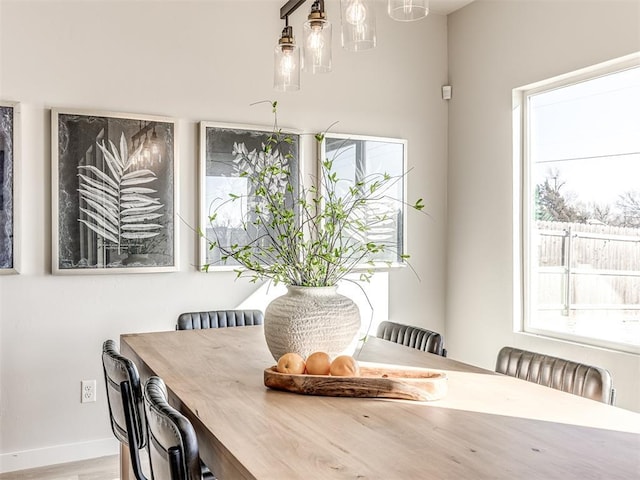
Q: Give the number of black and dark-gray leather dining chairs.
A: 5